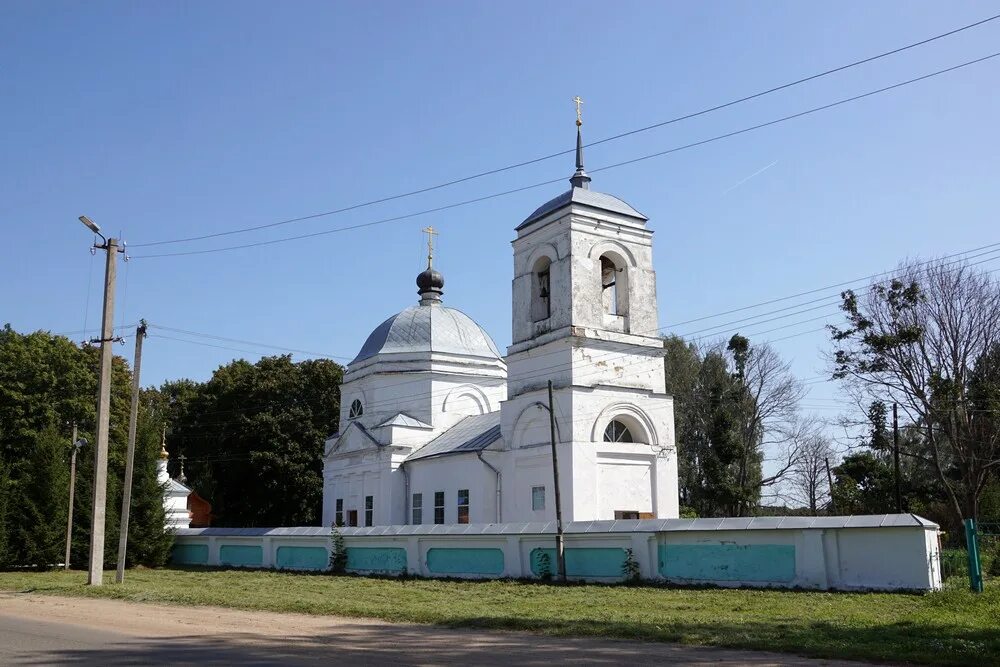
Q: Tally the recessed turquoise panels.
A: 7